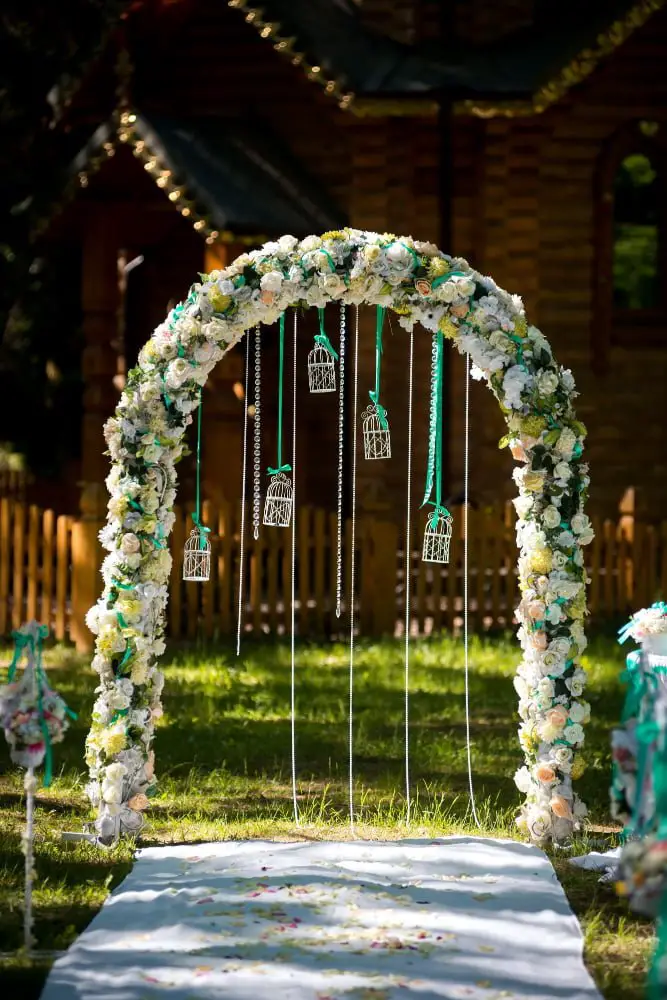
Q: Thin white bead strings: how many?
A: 5